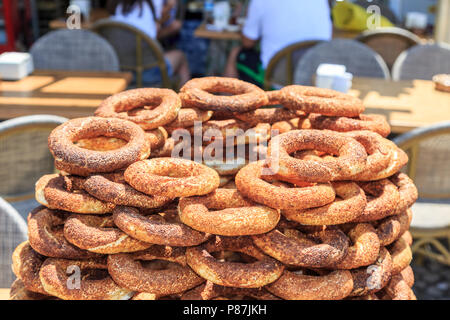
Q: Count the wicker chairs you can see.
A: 9